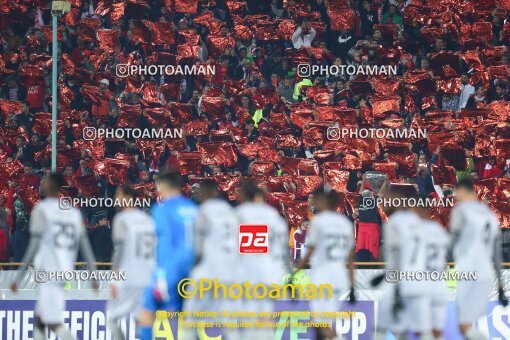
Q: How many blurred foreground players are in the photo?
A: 9